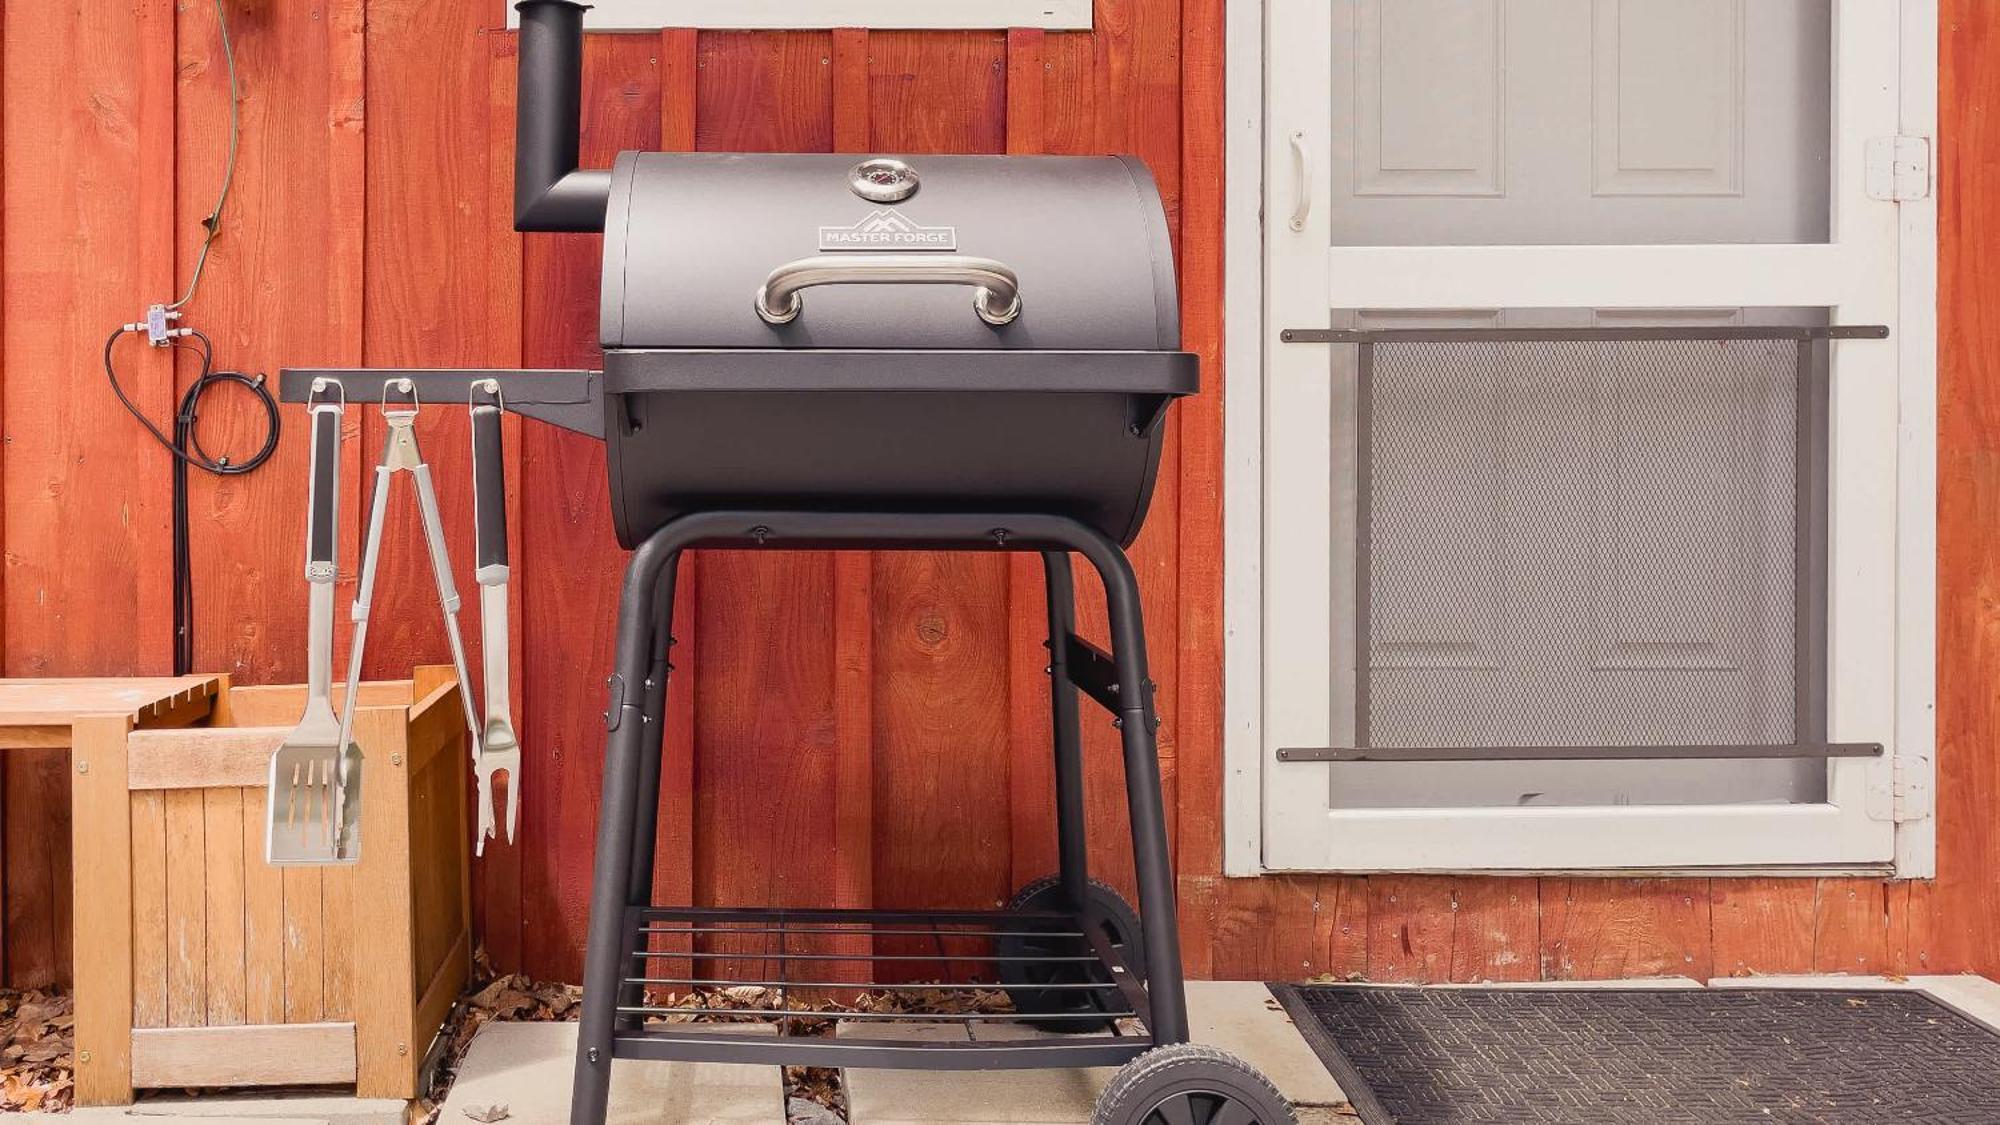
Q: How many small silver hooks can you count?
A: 3